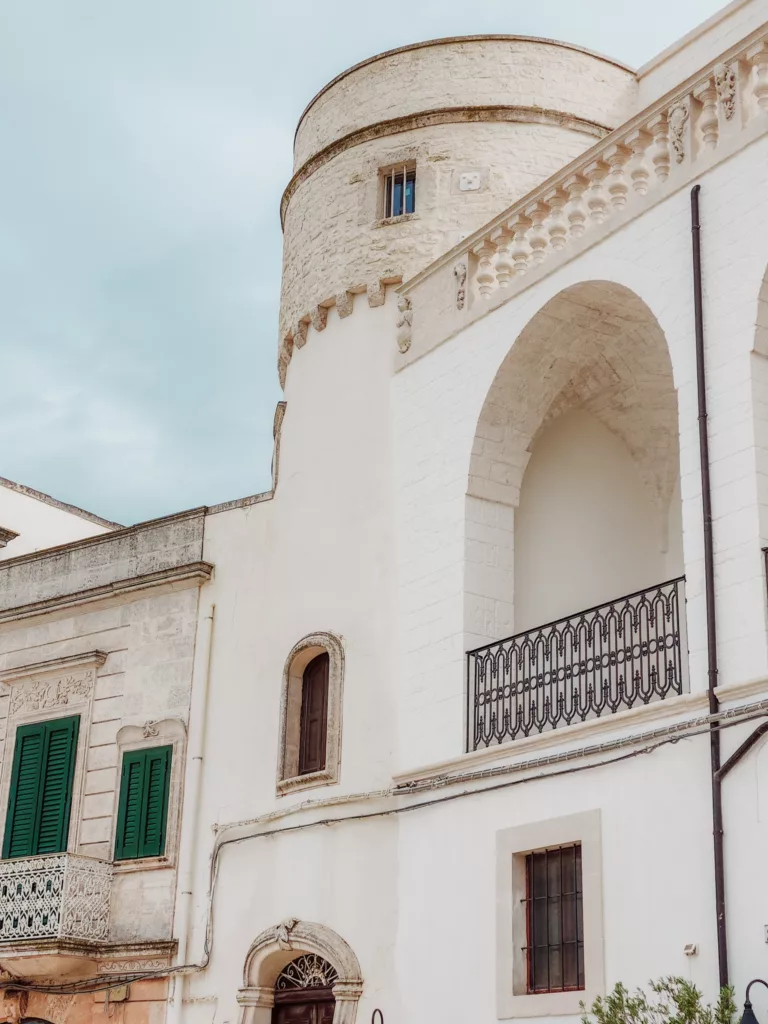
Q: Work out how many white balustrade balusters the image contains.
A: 12